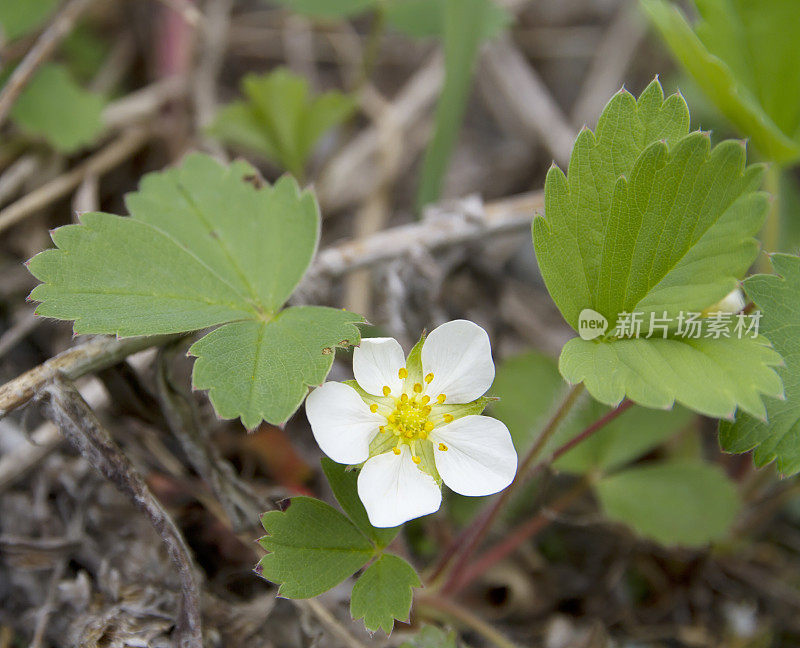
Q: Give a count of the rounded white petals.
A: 5